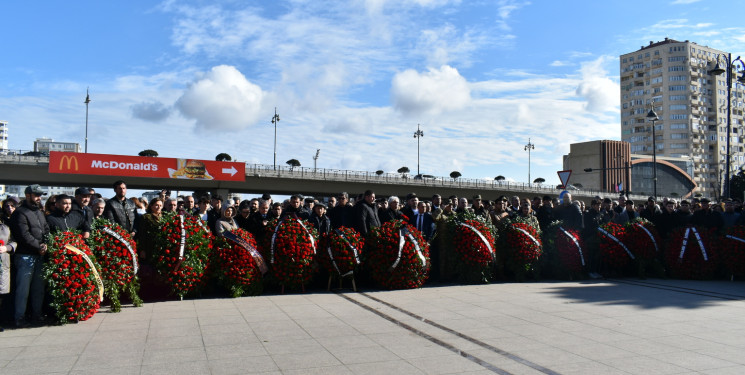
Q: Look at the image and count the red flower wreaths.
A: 14